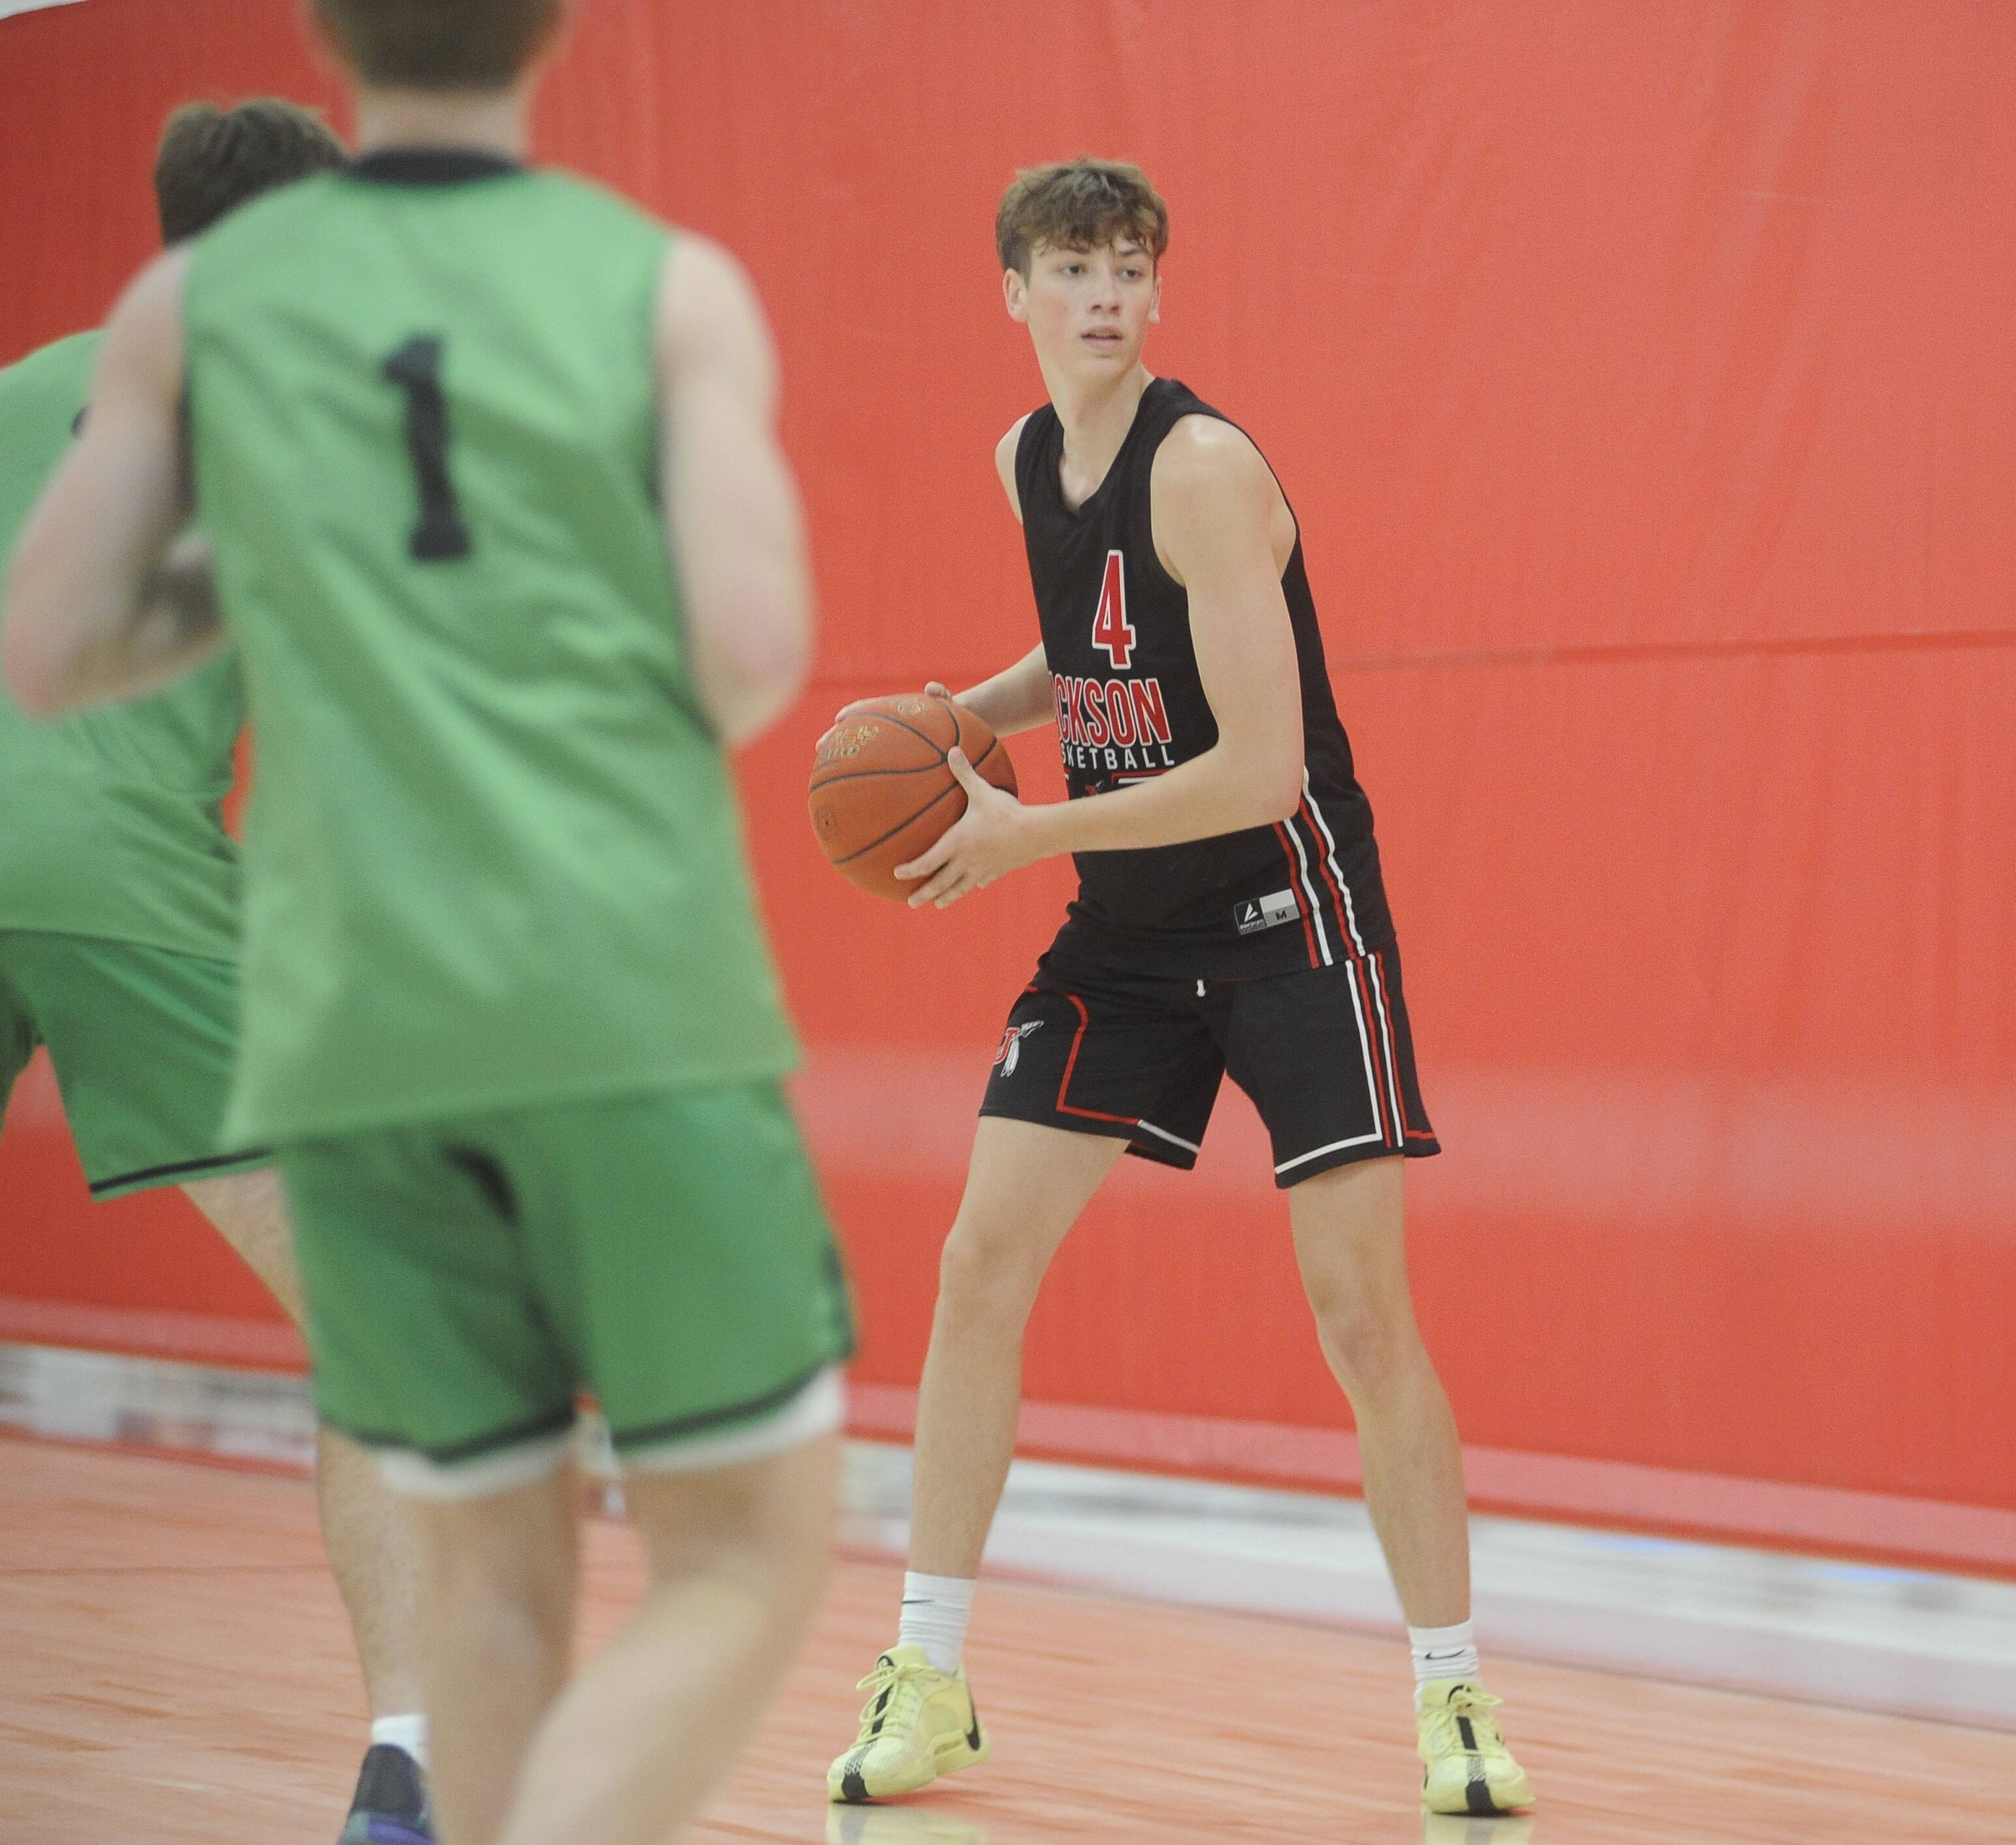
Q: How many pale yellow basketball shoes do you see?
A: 2